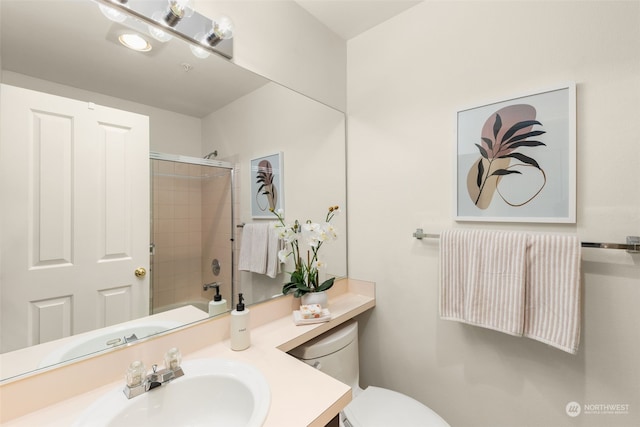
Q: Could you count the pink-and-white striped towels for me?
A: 2